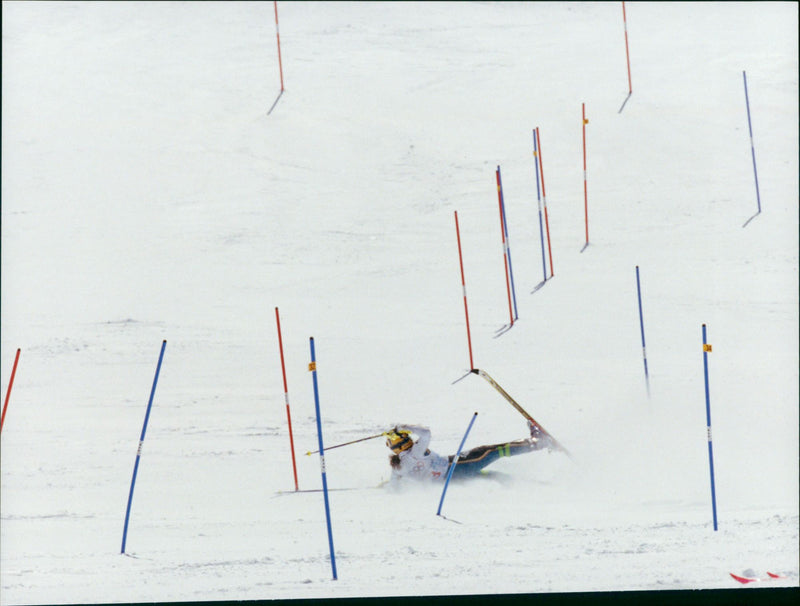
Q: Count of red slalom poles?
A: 8